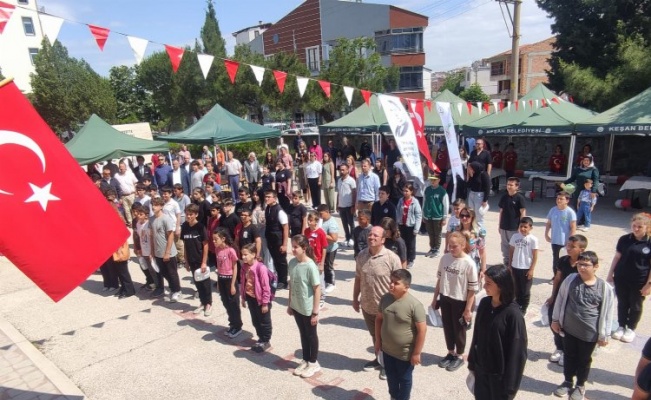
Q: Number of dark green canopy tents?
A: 6